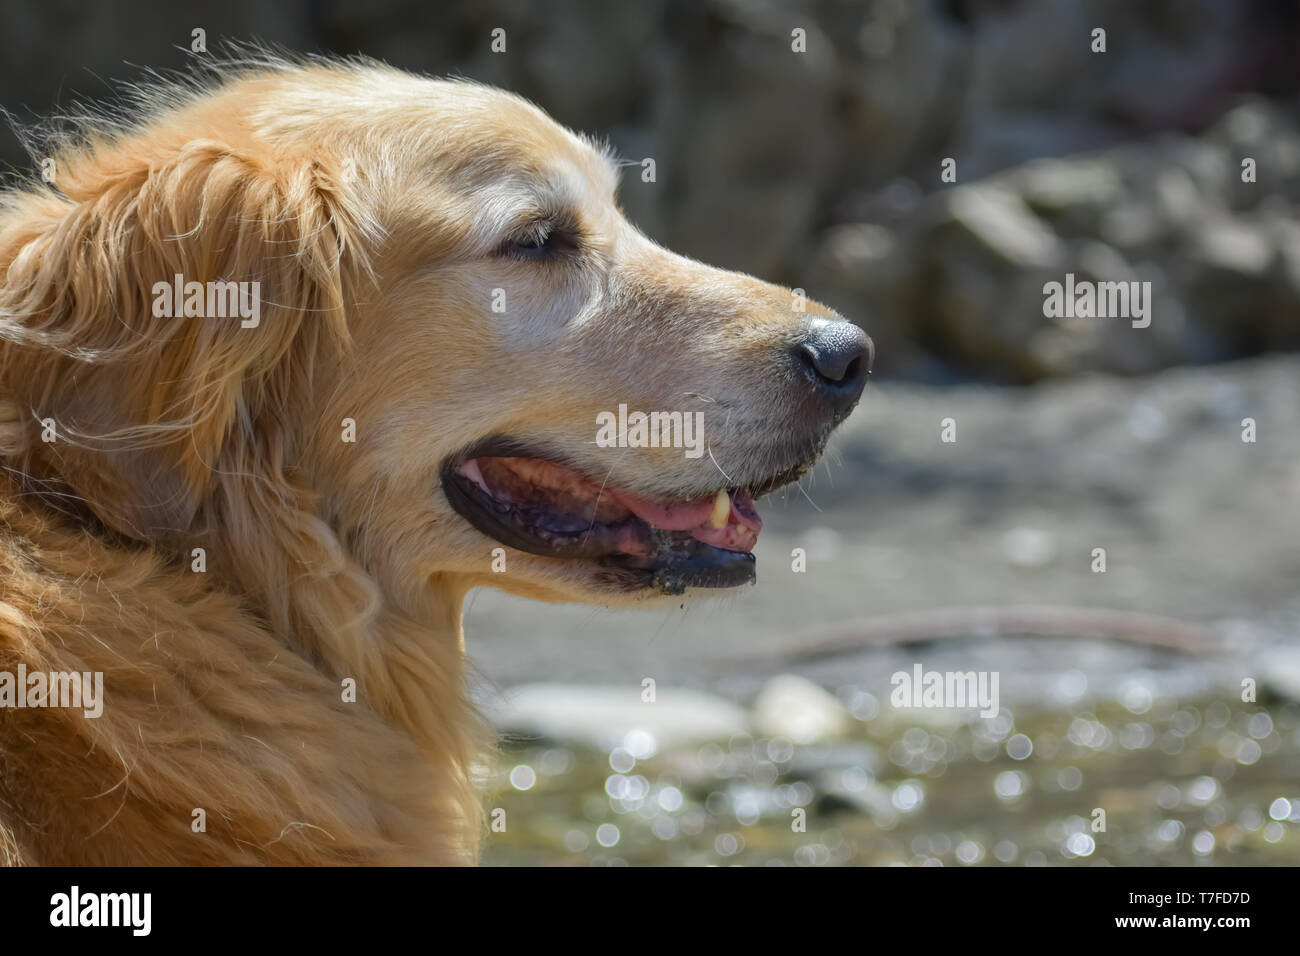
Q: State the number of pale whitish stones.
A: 2